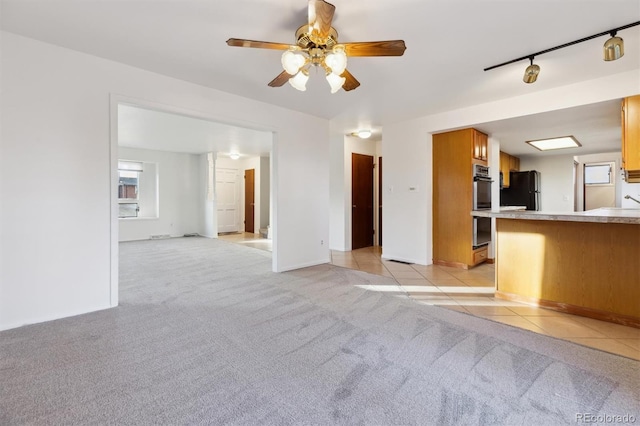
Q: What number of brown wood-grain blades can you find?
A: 5